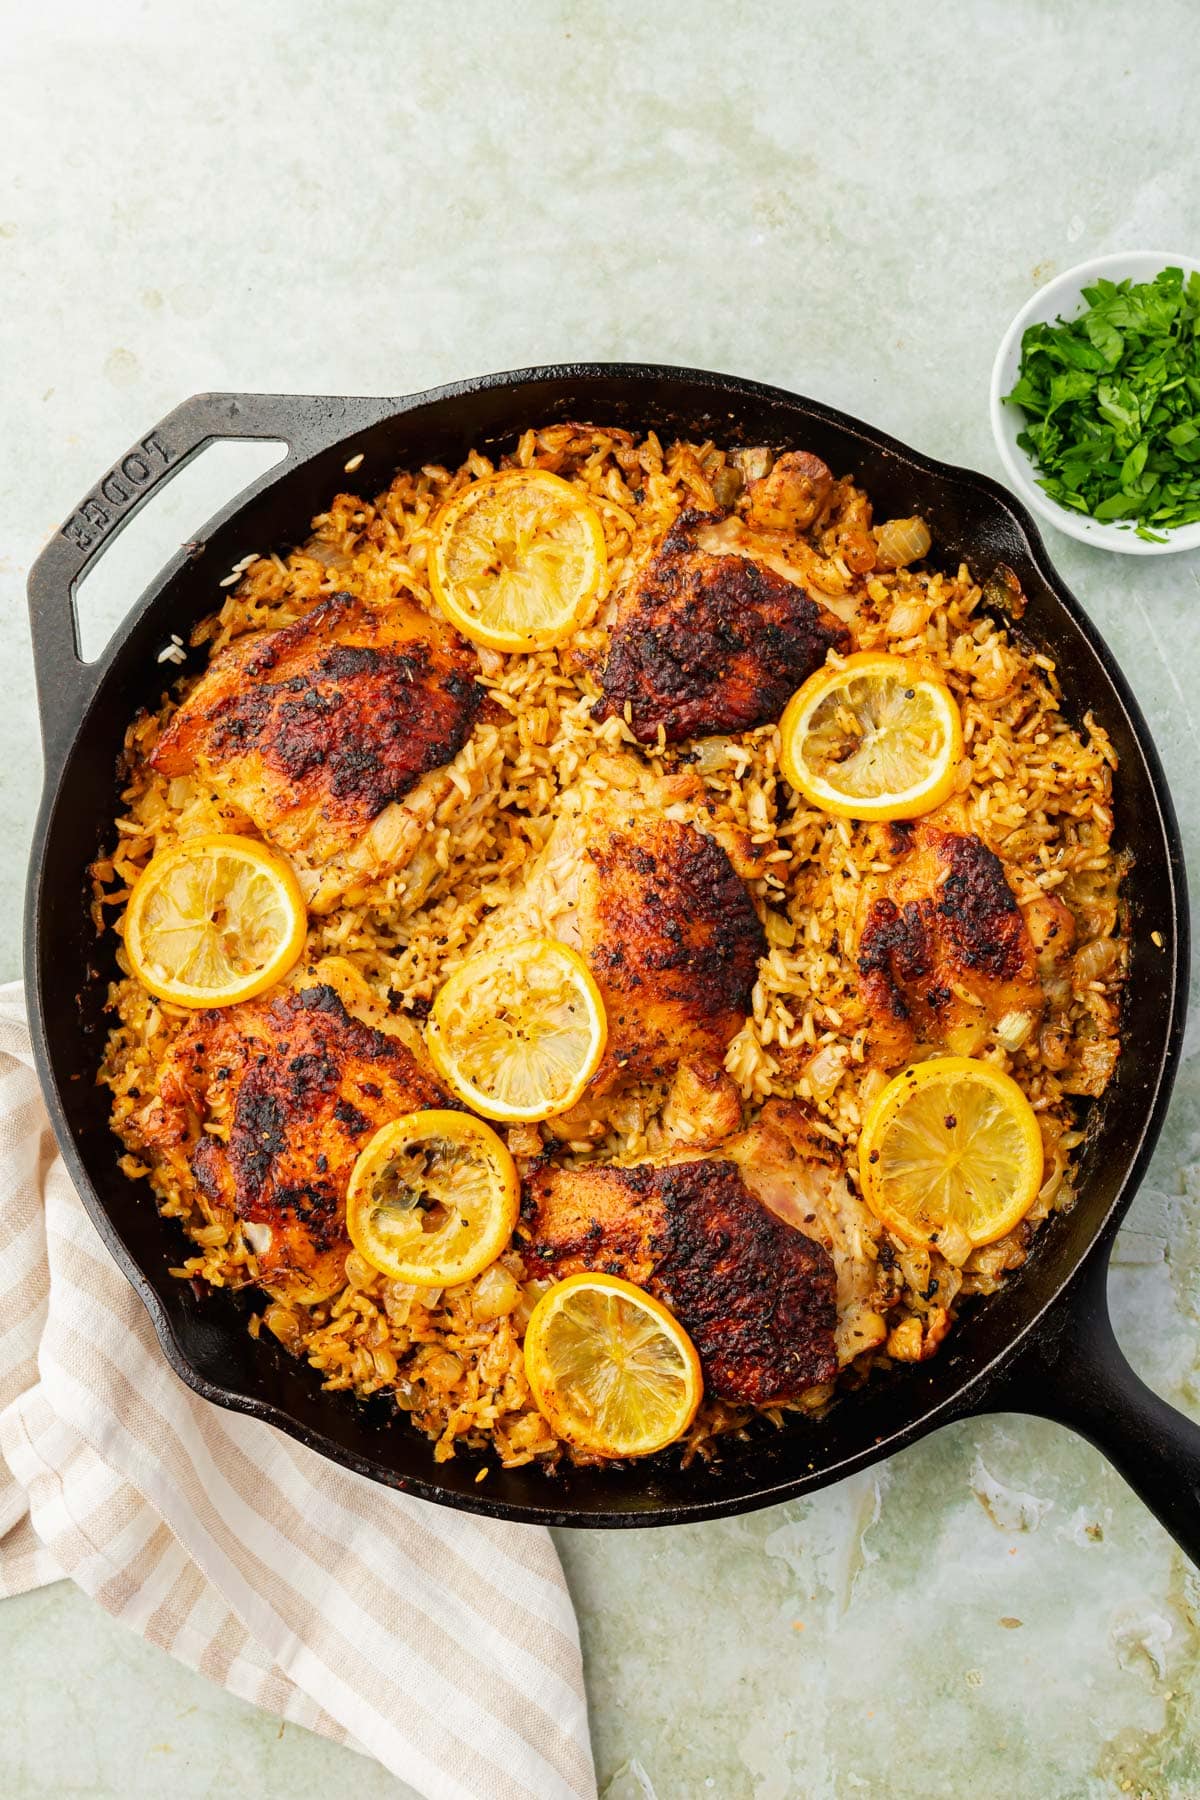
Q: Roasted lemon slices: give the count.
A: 7